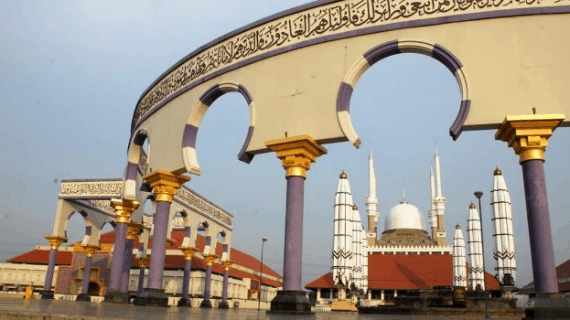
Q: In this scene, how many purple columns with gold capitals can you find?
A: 11